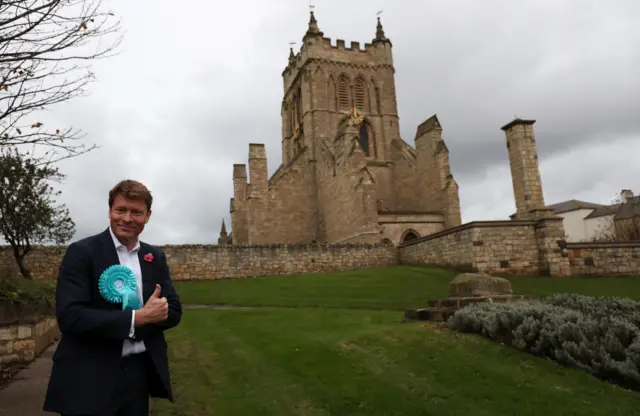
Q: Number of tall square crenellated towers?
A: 1